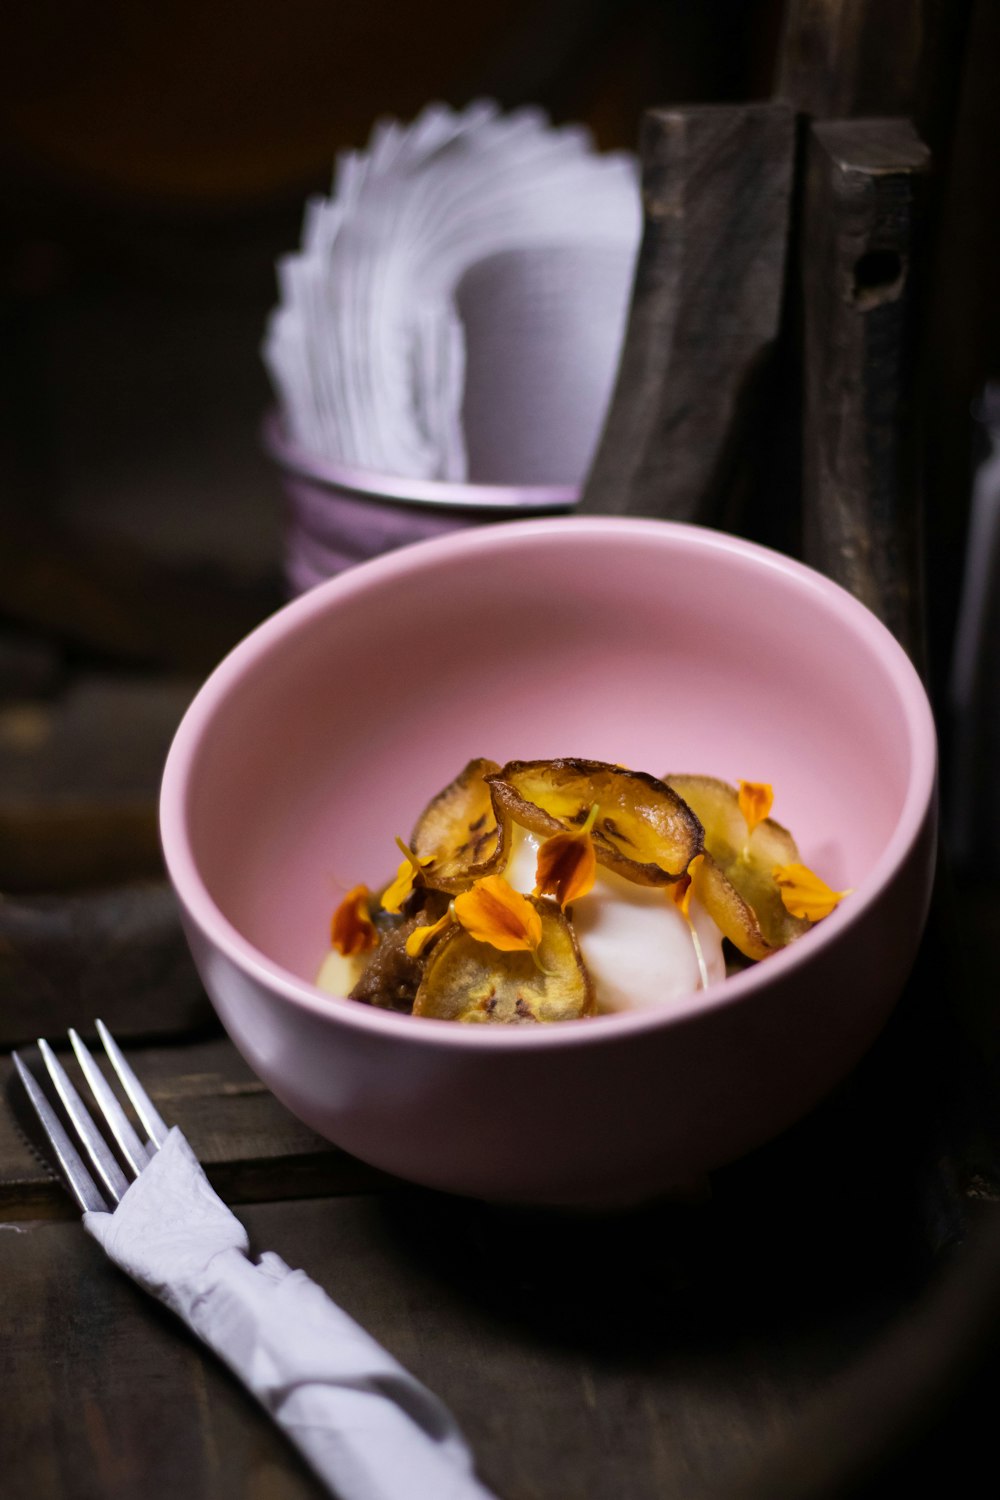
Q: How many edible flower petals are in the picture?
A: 8